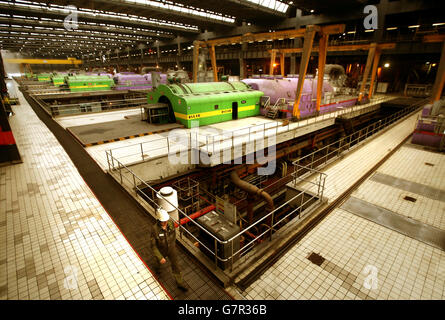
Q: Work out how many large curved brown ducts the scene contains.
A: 1